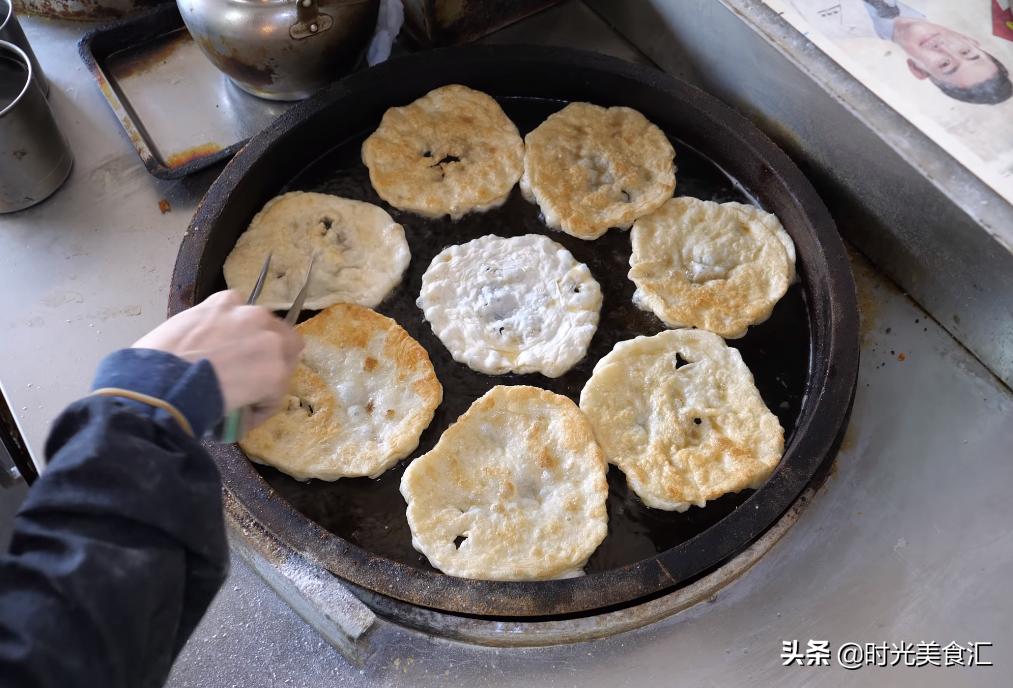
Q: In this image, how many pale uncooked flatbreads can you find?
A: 1